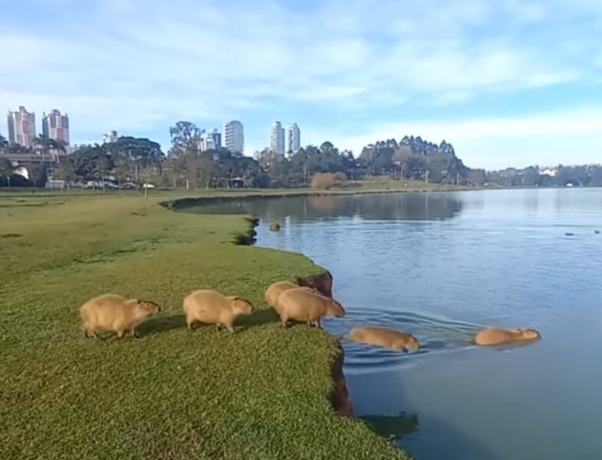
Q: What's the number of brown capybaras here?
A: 6